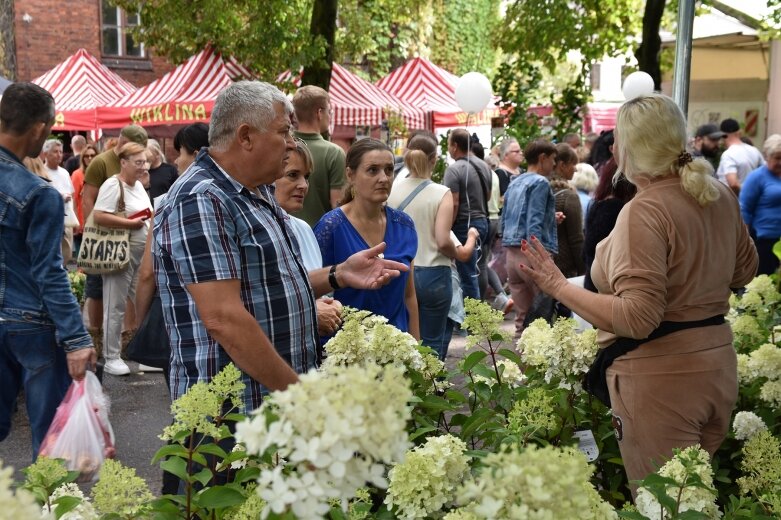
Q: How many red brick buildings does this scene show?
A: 1